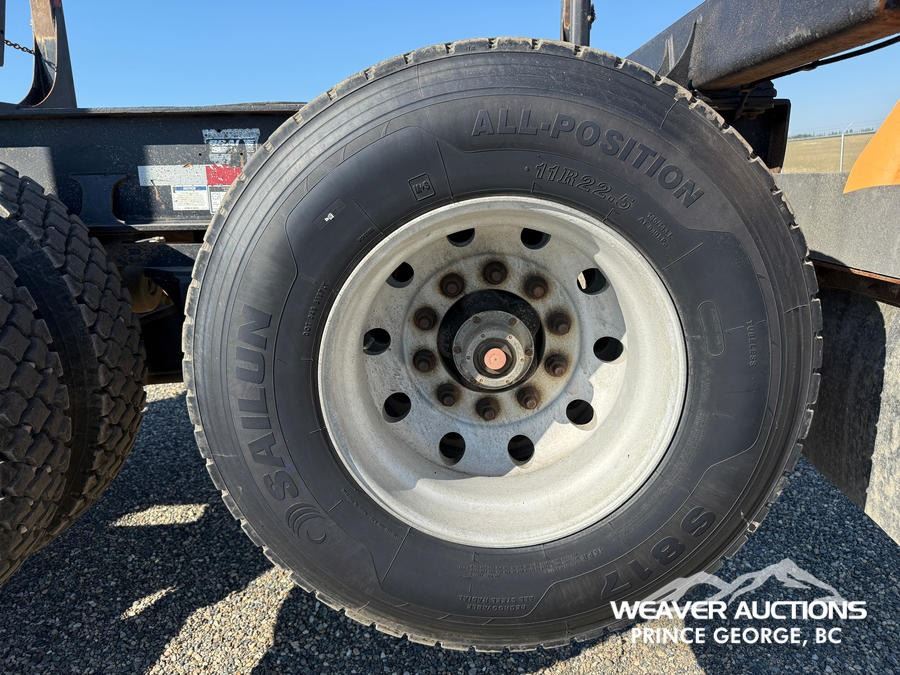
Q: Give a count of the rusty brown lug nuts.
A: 10